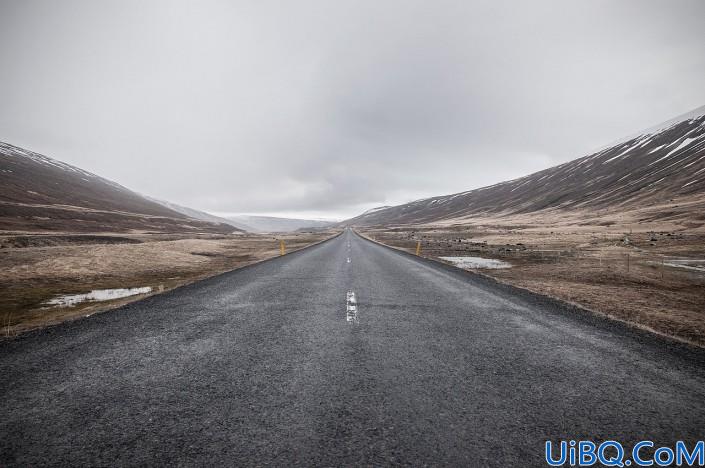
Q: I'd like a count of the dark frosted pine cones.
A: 0